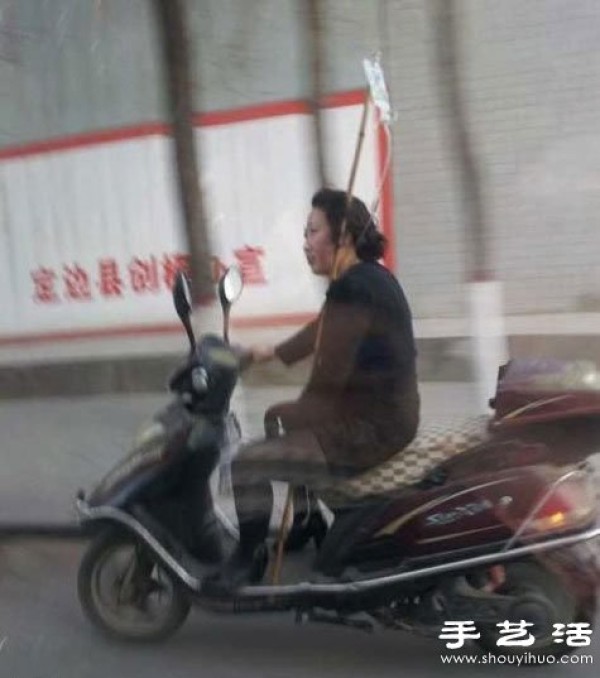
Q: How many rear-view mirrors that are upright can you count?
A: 2